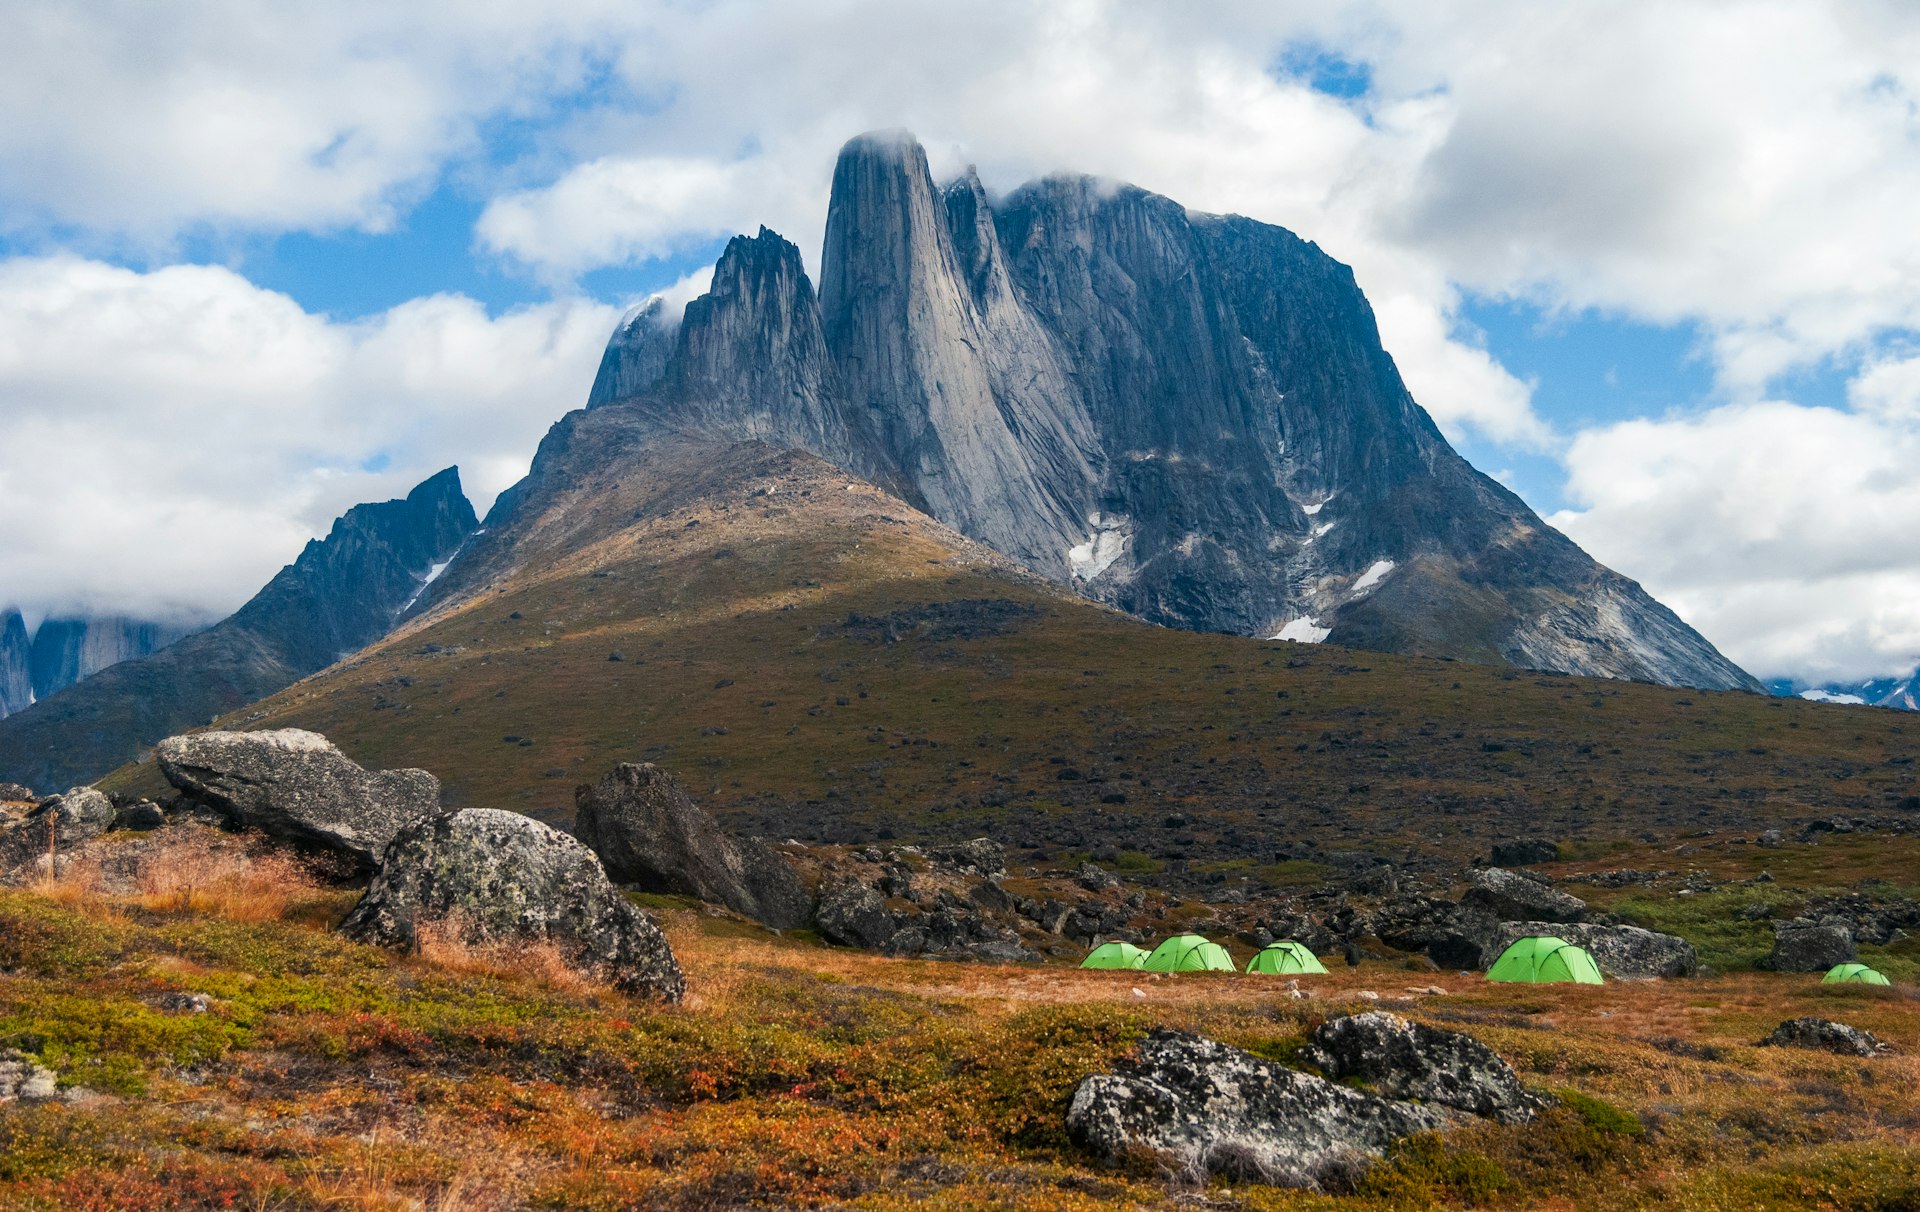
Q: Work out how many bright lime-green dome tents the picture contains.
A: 5